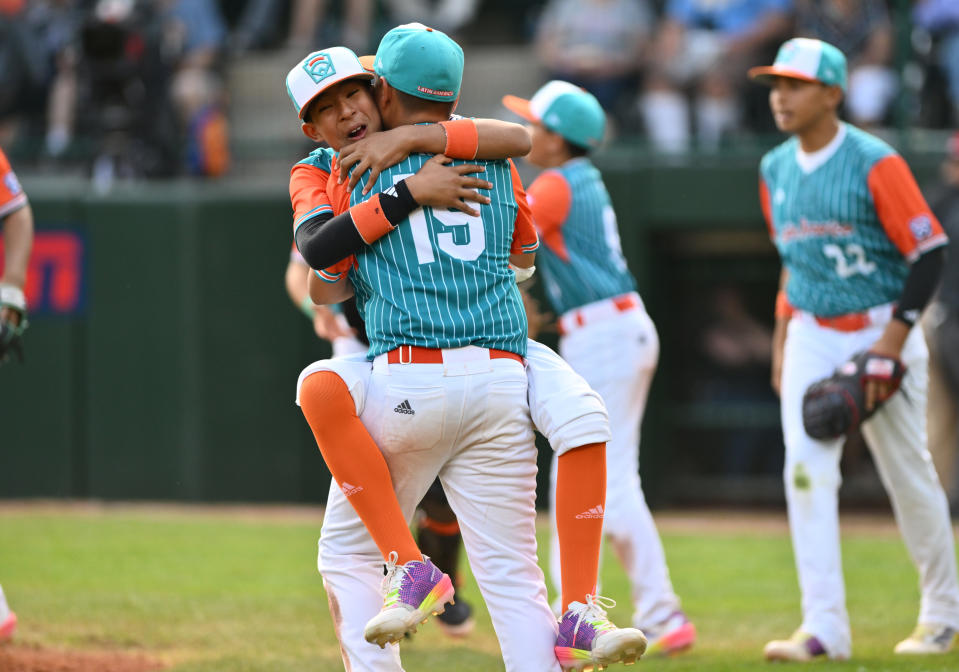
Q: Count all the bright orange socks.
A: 2